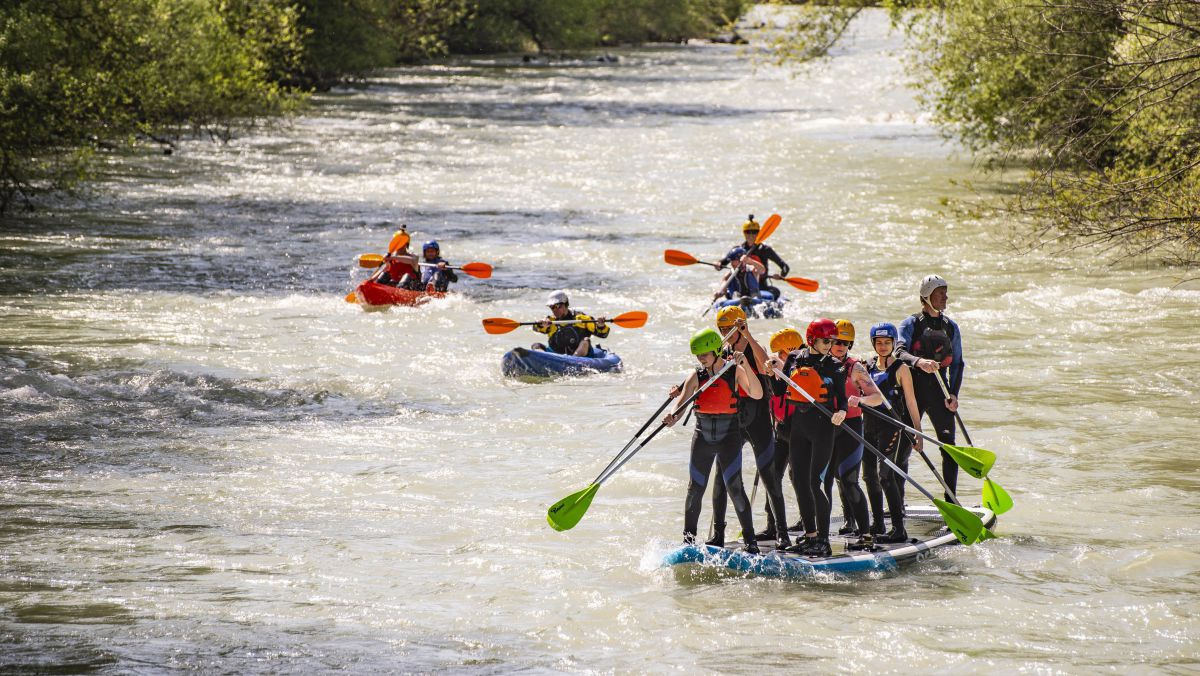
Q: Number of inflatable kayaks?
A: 3